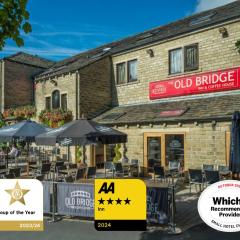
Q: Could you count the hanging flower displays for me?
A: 2